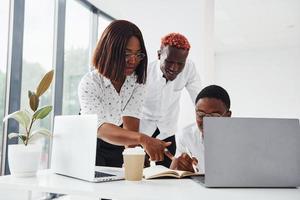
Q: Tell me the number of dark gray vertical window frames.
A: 3